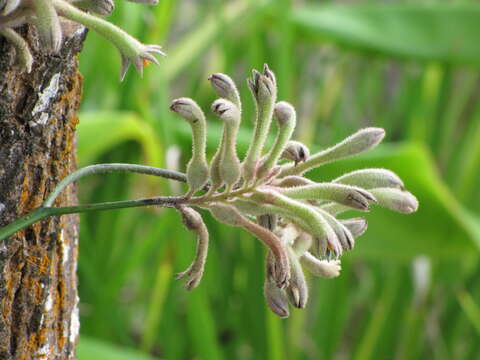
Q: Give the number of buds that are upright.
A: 5